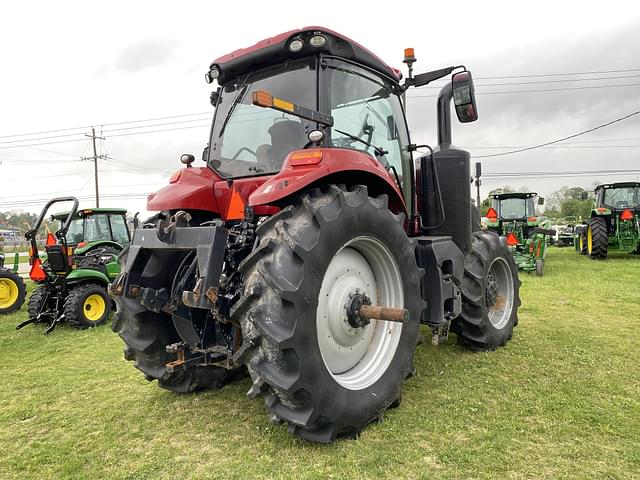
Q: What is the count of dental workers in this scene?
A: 0